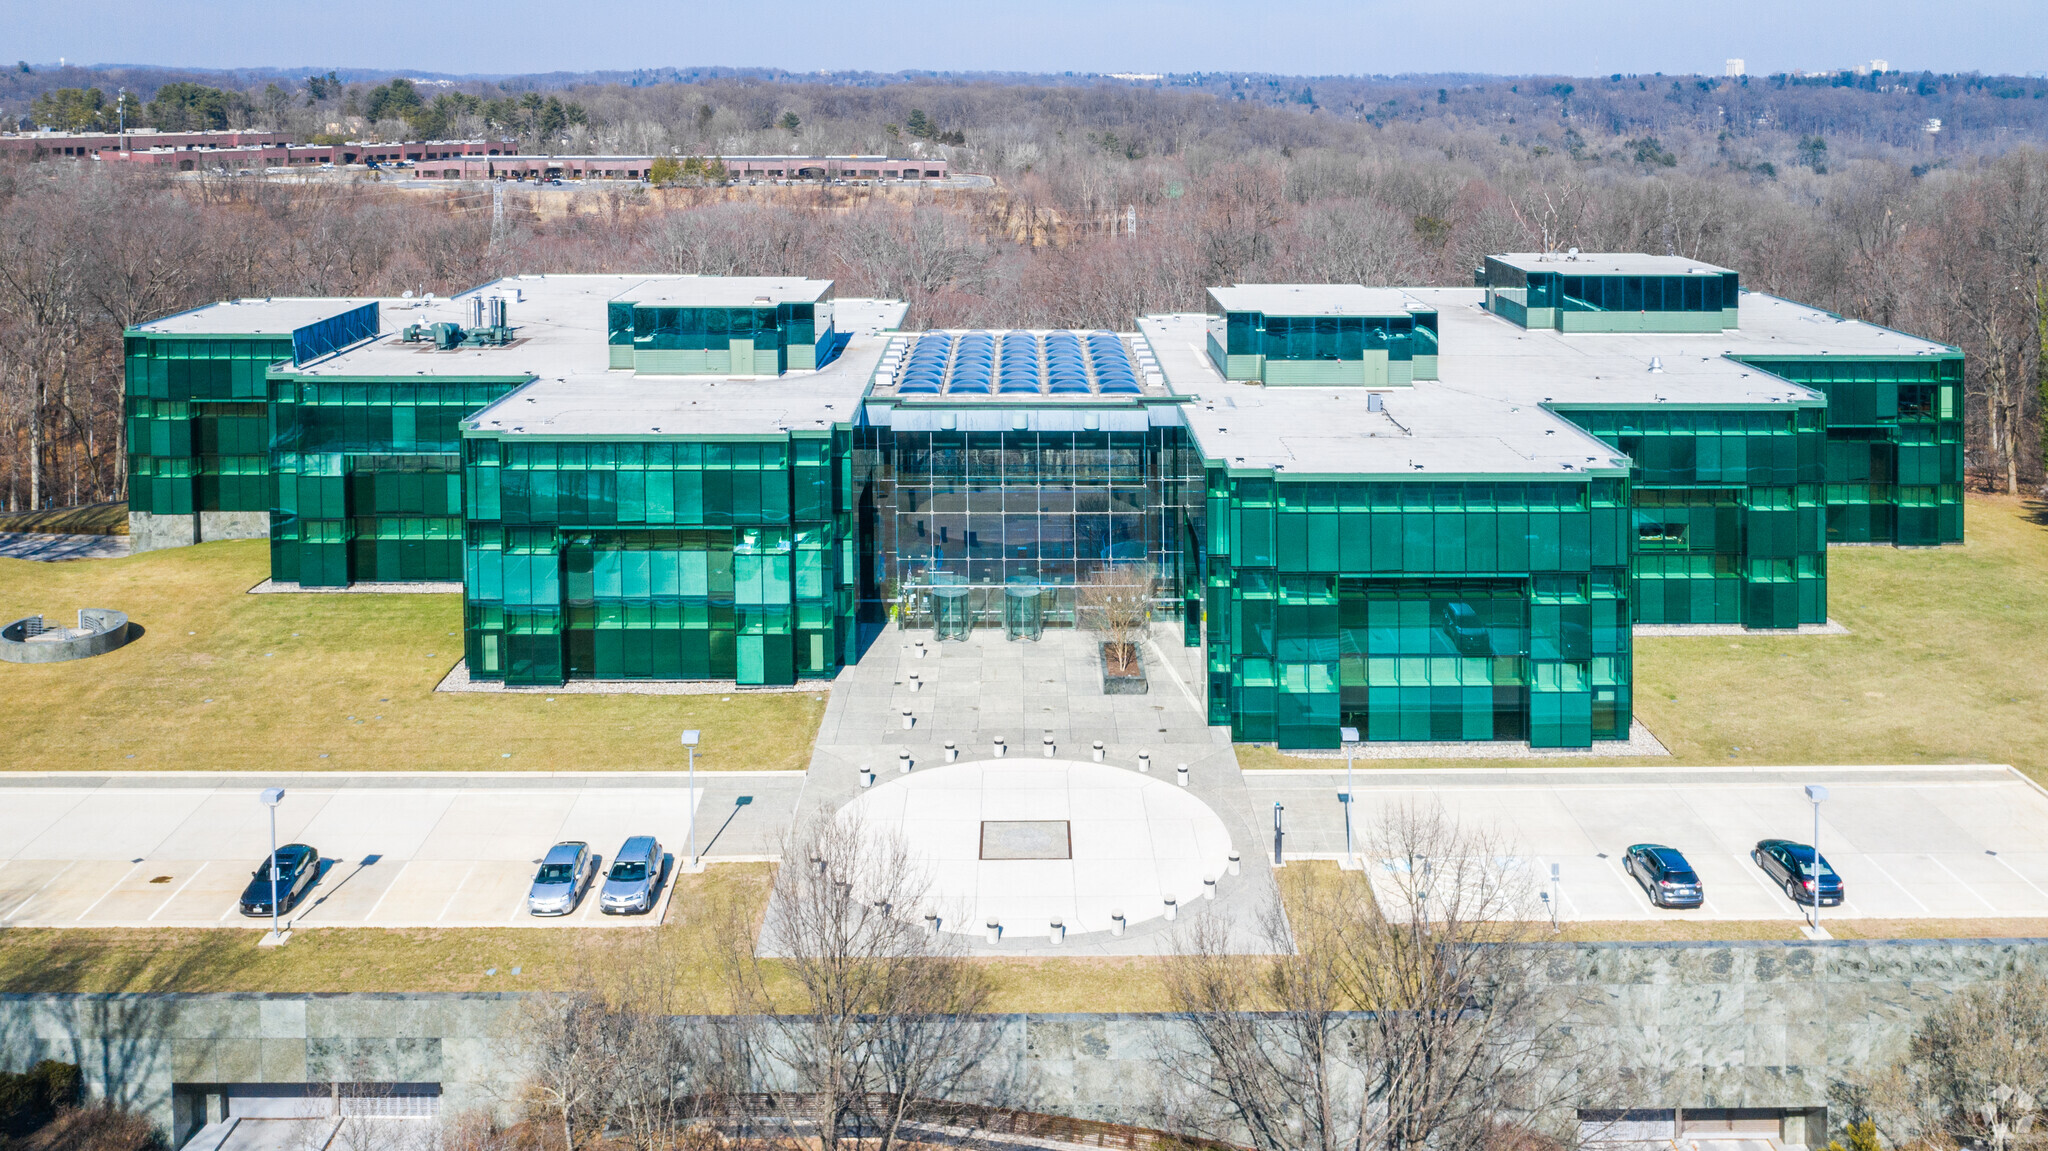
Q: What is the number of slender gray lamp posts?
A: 4